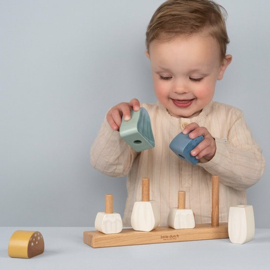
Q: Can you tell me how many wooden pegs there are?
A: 4